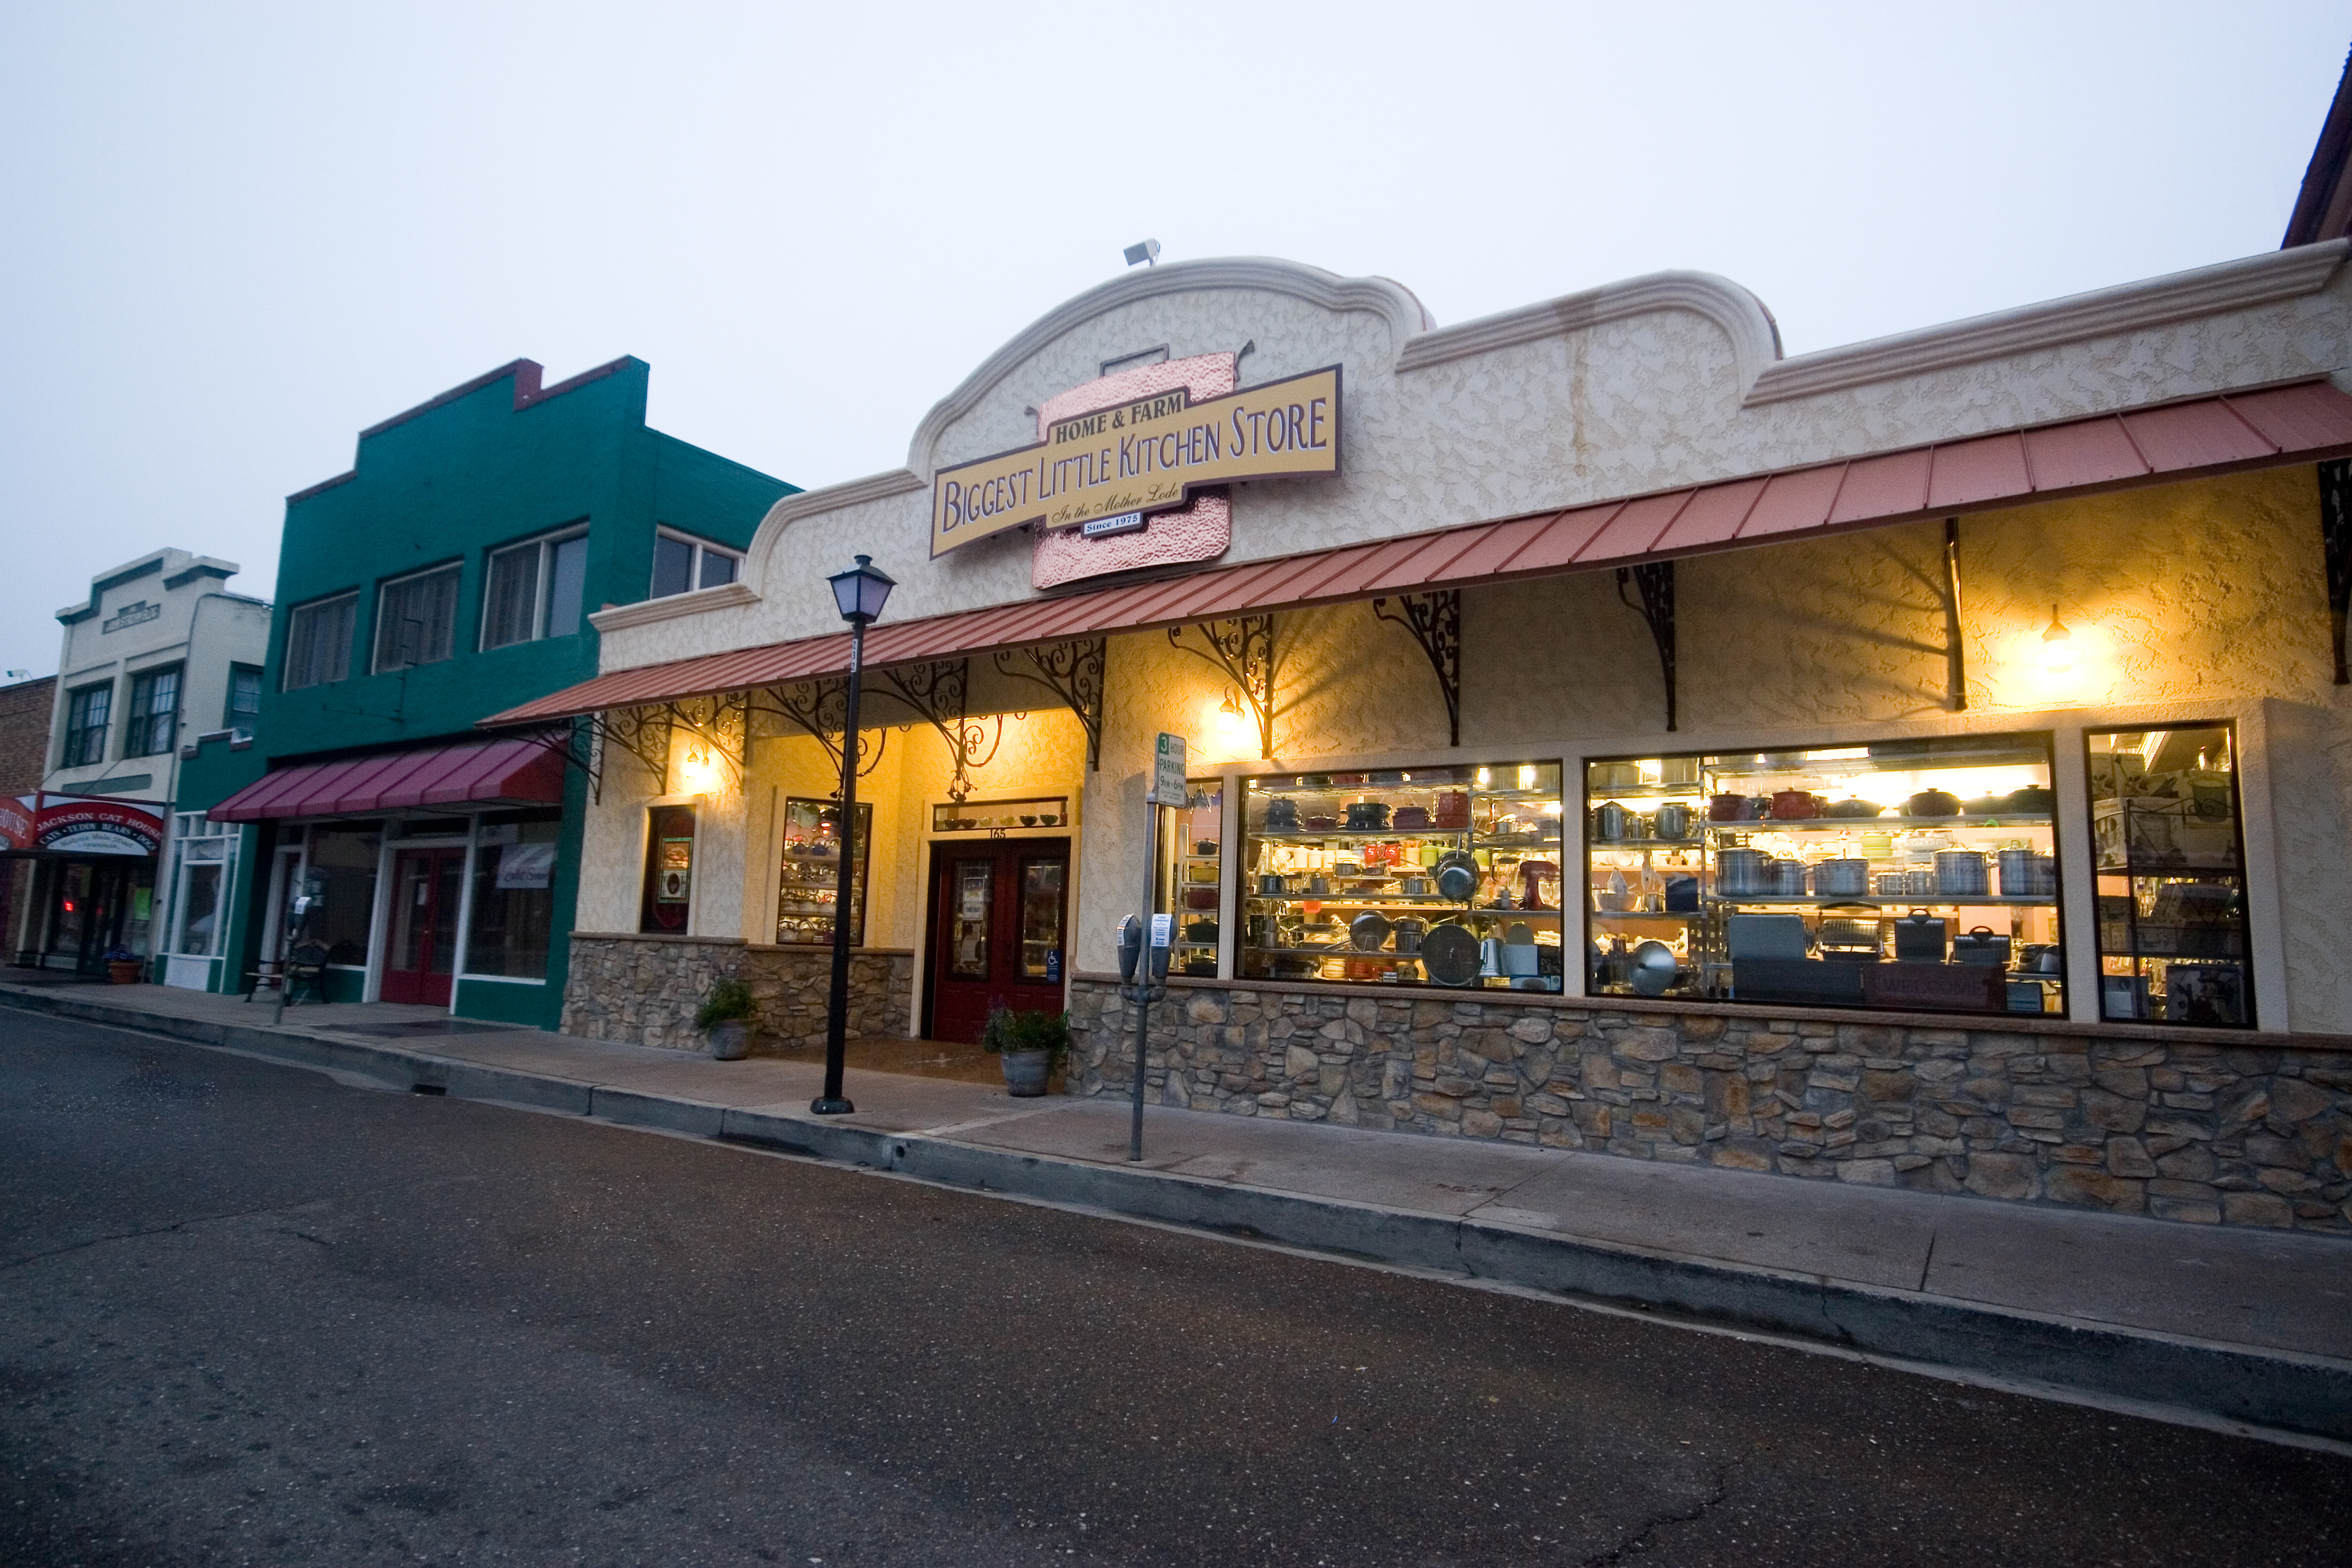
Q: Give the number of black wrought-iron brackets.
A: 11